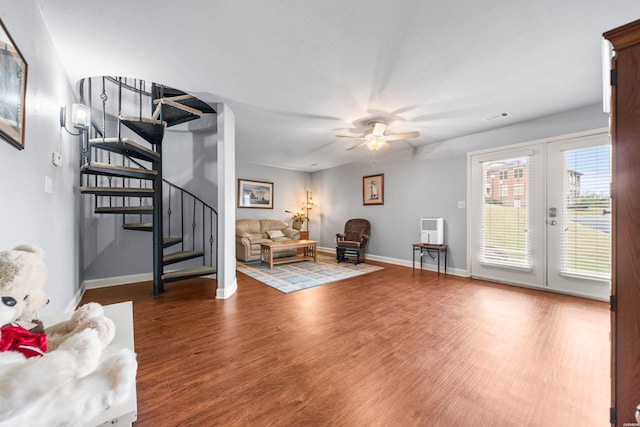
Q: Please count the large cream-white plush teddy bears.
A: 2